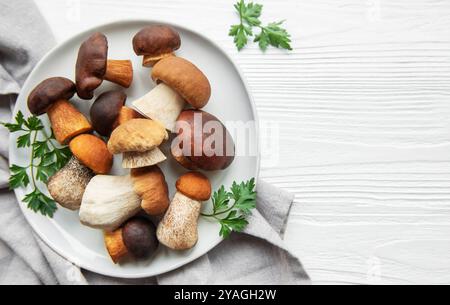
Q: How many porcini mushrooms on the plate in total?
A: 11